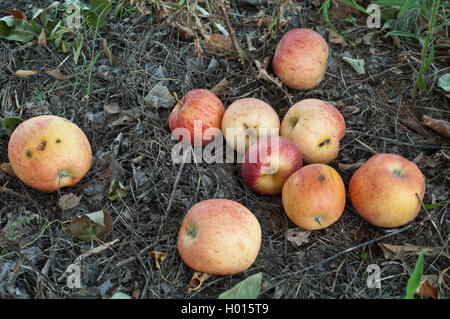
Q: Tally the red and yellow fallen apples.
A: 9